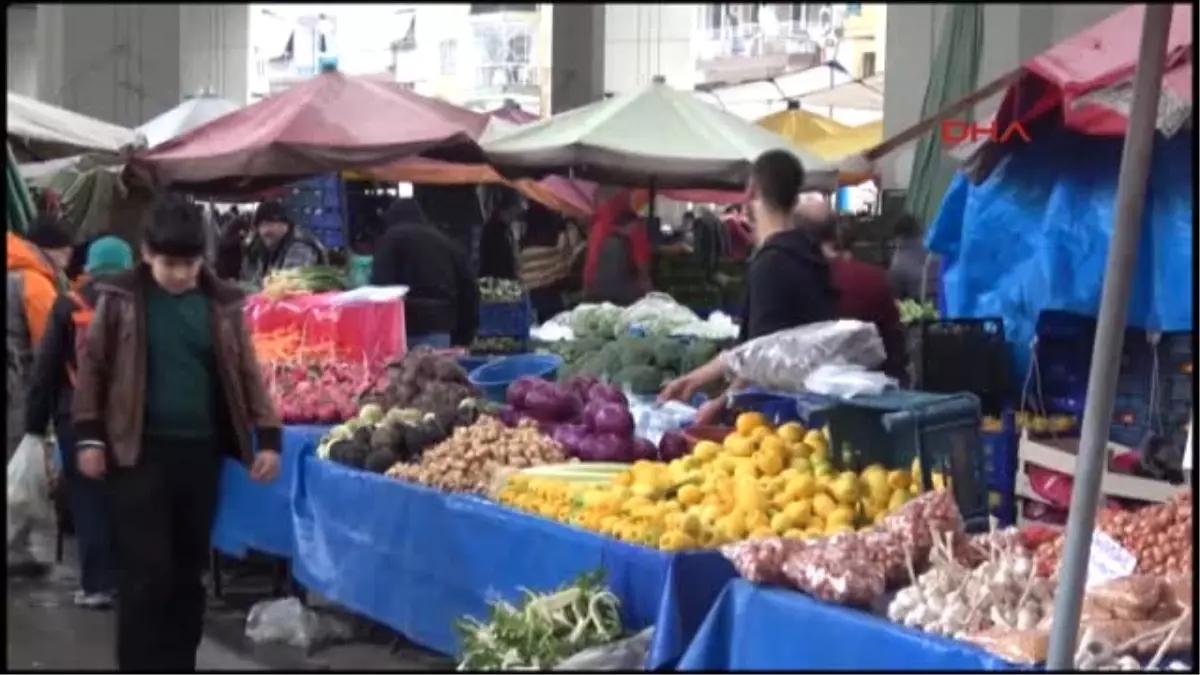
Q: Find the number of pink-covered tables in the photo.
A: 1